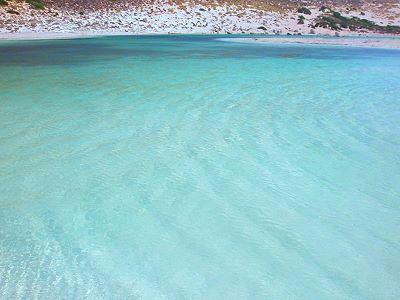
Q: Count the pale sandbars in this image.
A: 1